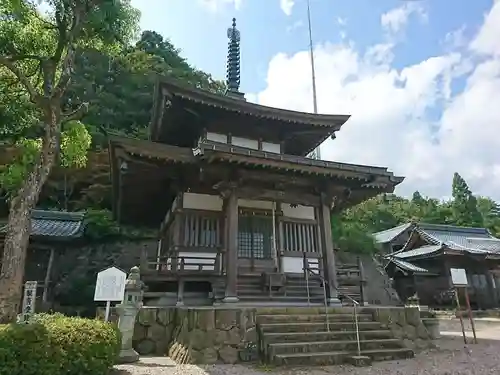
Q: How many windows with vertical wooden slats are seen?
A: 2